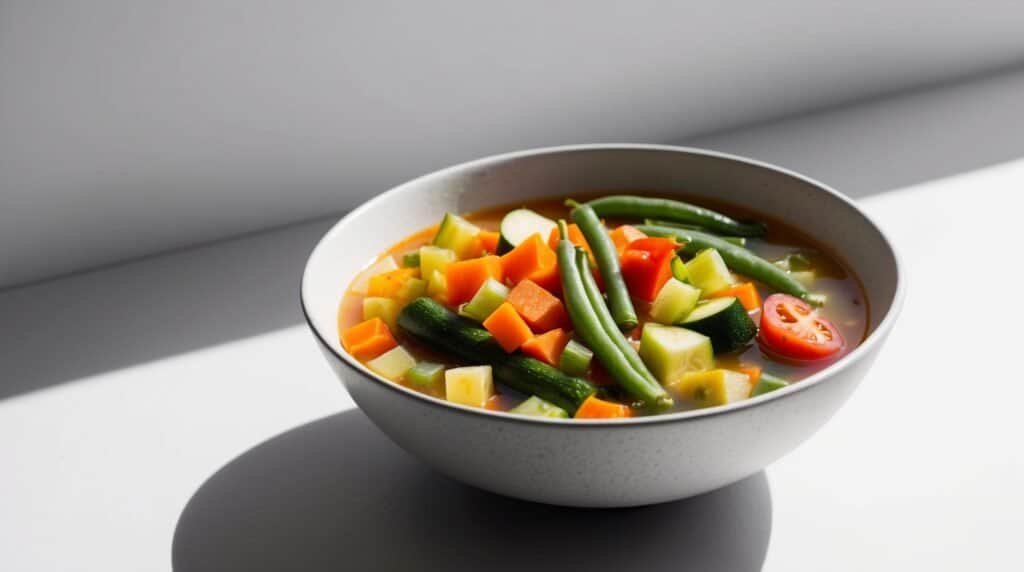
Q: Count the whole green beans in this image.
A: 5